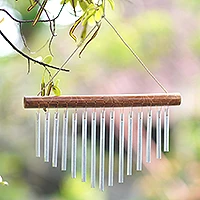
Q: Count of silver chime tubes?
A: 15